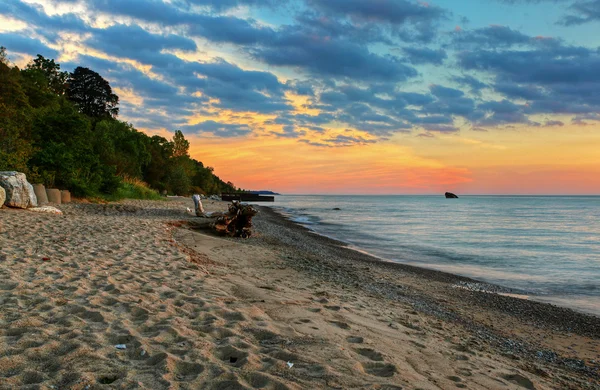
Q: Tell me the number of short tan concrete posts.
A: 3